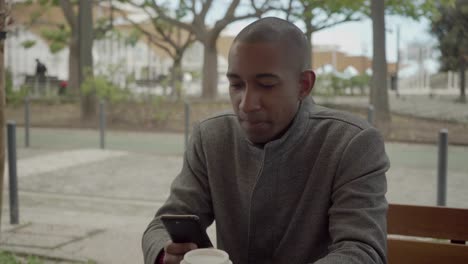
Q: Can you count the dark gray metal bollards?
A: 6